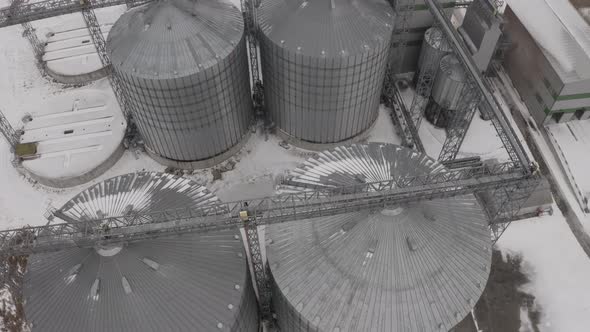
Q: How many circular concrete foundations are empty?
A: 2